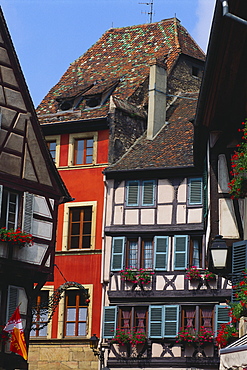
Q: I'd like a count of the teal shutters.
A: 10